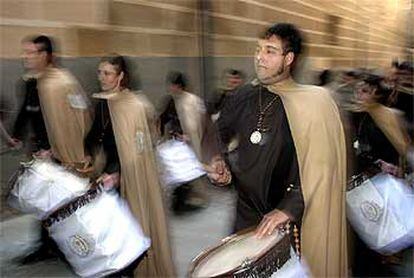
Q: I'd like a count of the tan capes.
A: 5